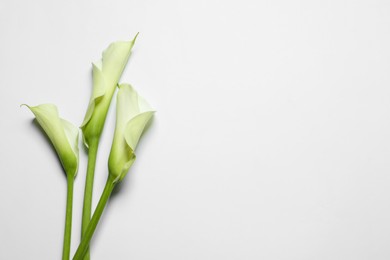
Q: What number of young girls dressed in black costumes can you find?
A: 0